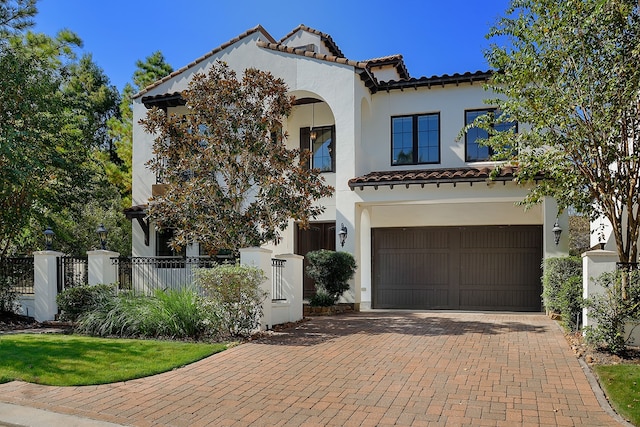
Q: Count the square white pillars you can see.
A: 5